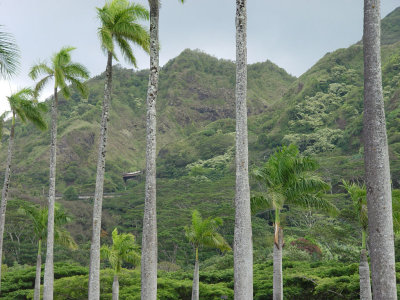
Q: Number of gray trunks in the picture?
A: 11